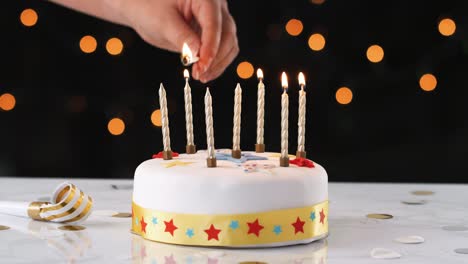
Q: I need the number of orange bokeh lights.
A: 13